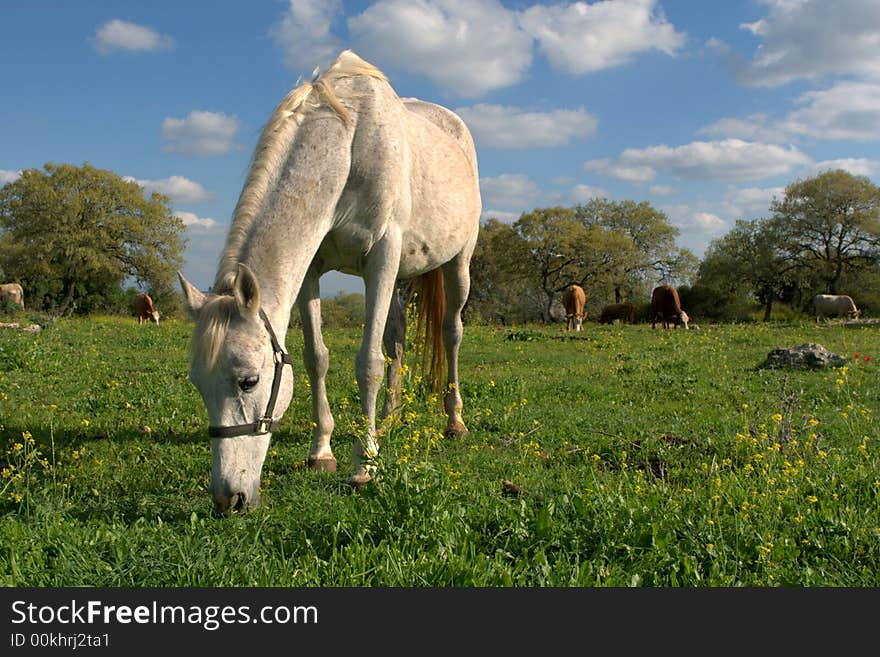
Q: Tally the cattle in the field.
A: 6